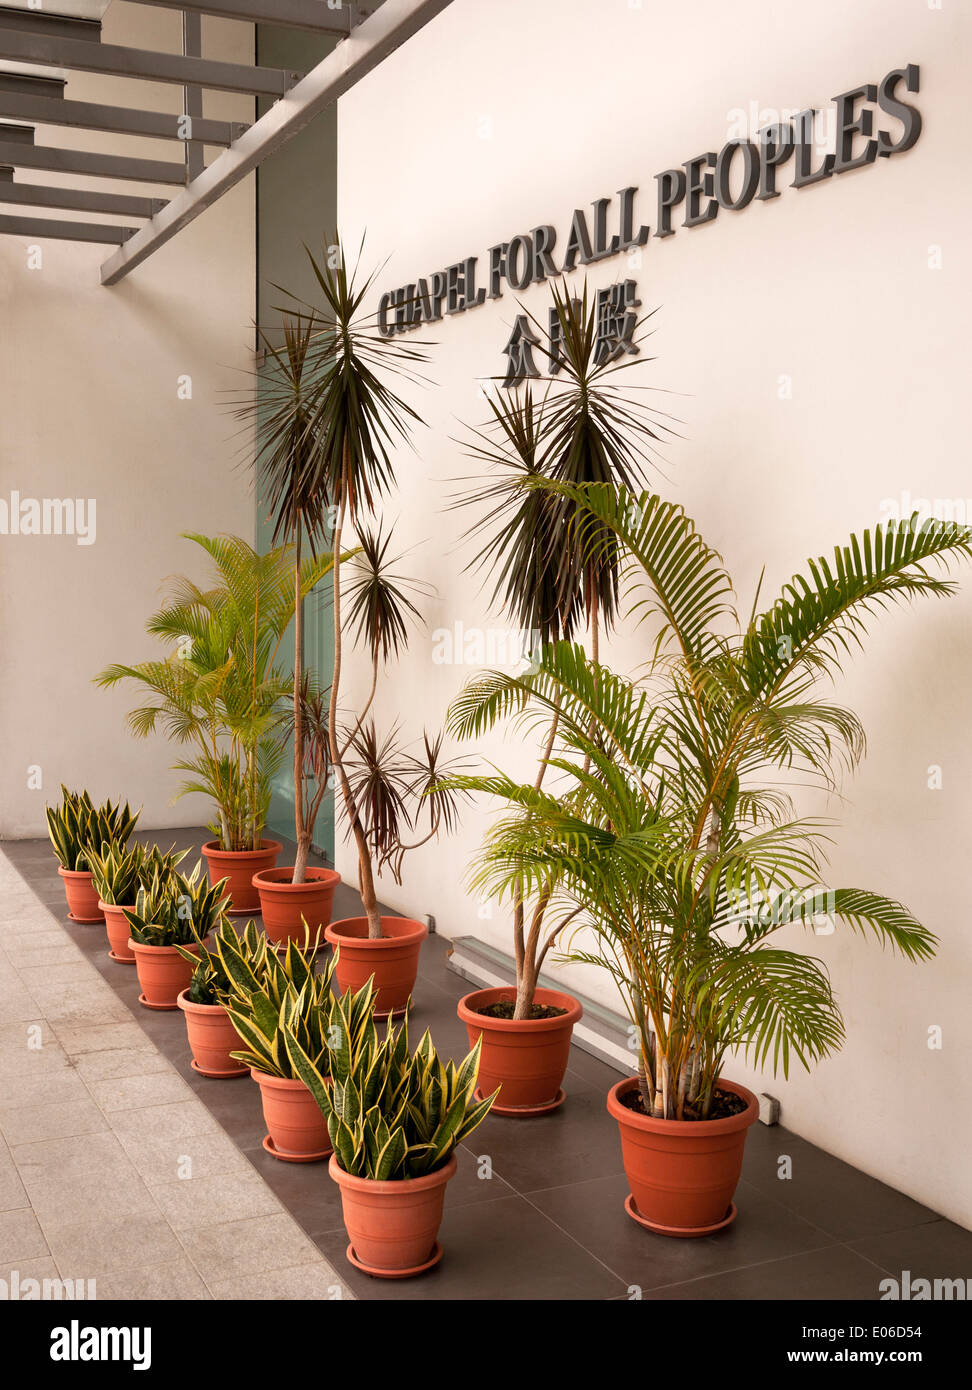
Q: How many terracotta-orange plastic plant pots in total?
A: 11